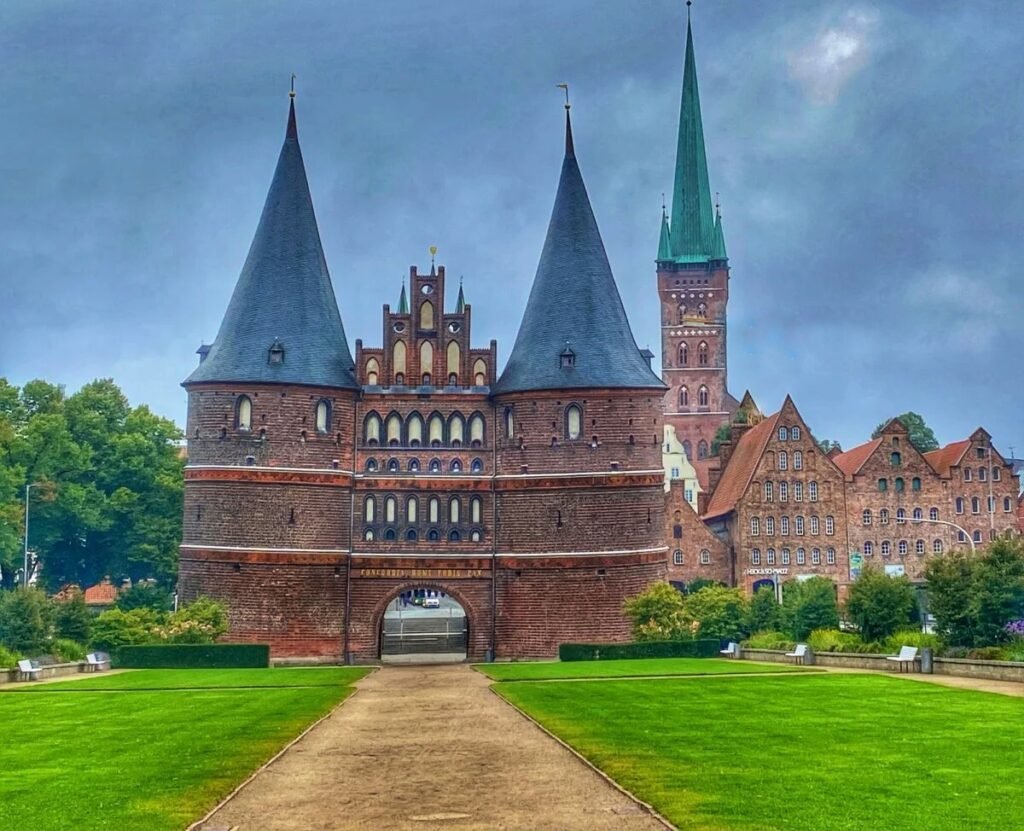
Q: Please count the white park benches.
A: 5